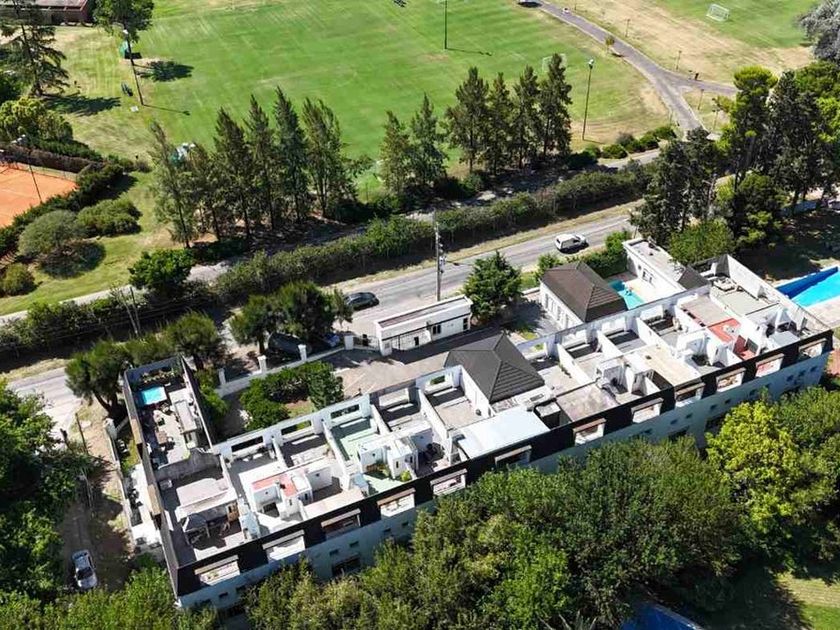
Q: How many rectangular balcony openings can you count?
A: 12